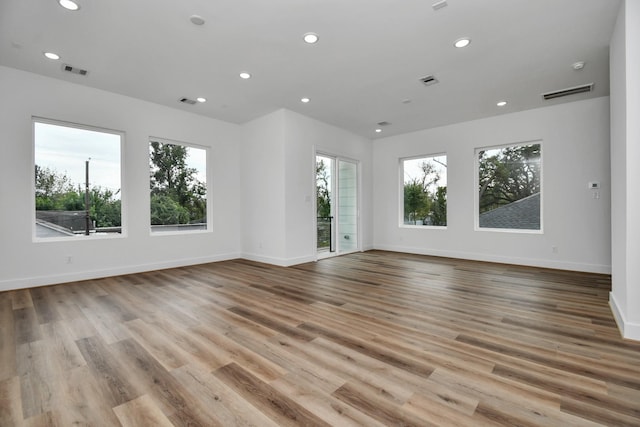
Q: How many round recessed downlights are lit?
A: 9